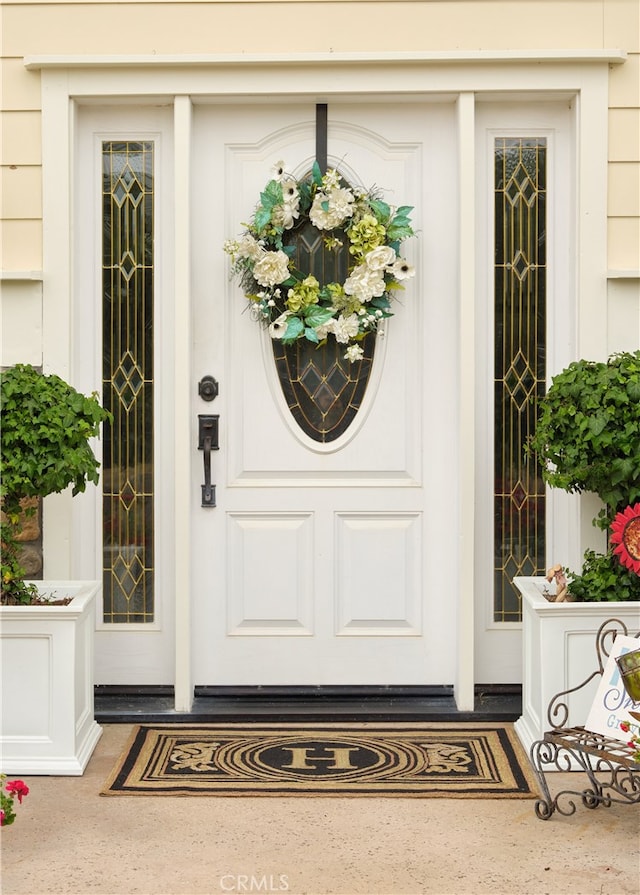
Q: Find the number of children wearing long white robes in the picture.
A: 0